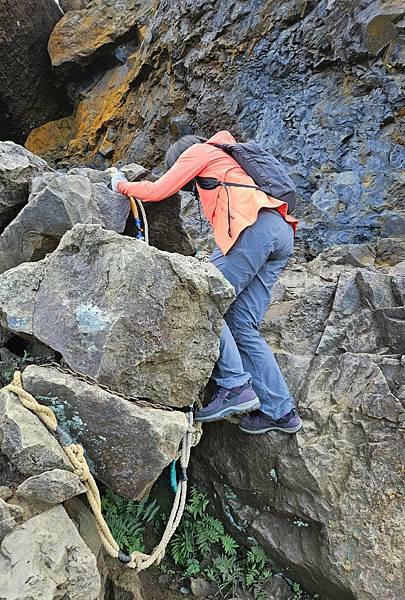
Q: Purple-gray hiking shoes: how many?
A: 2